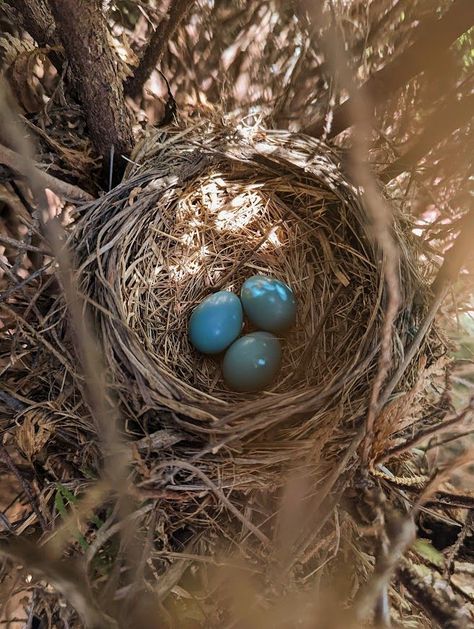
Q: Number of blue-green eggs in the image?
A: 3